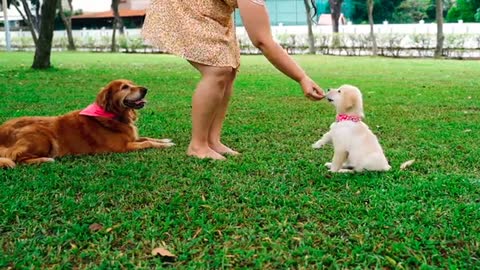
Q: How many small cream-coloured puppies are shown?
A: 1